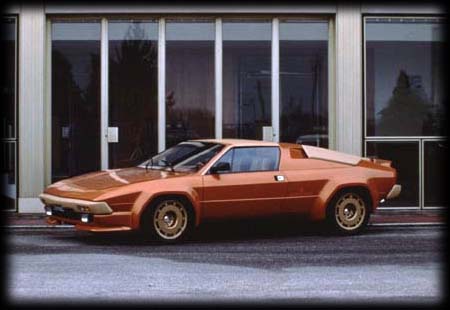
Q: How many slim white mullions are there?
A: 4